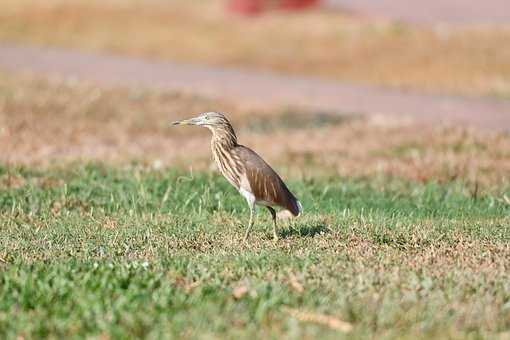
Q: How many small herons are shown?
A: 1